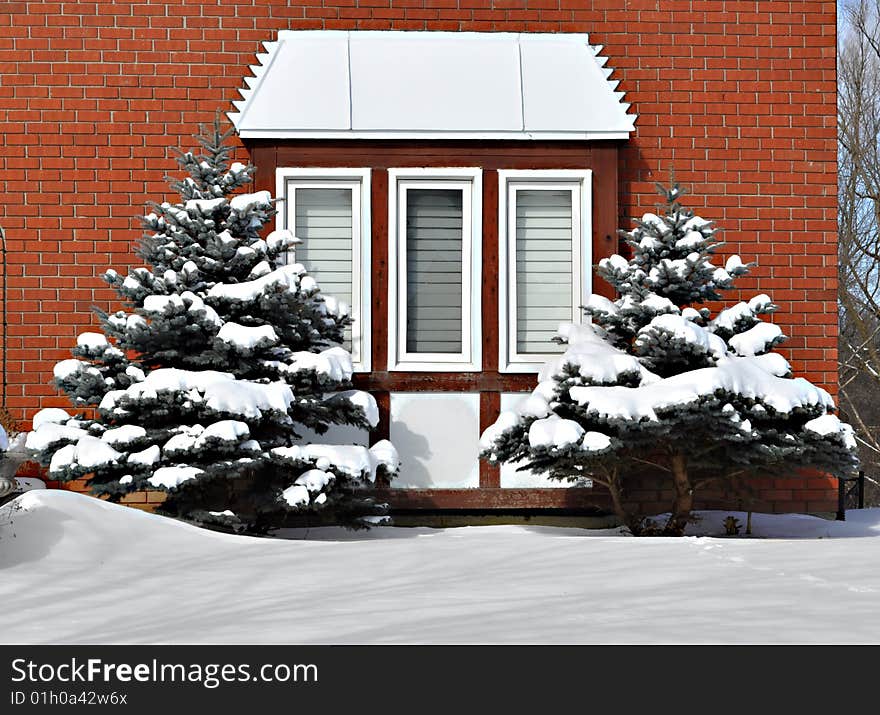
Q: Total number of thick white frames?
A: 3